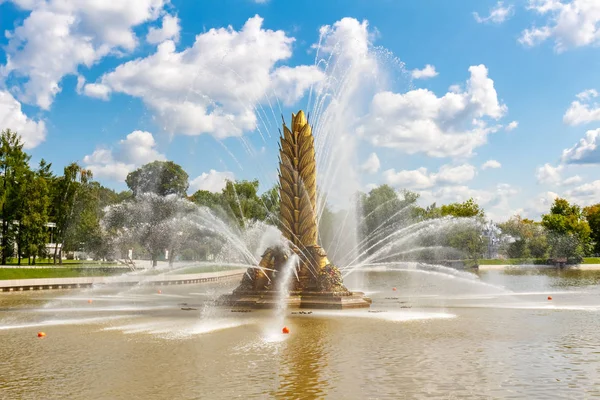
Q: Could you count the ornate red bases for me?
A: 1